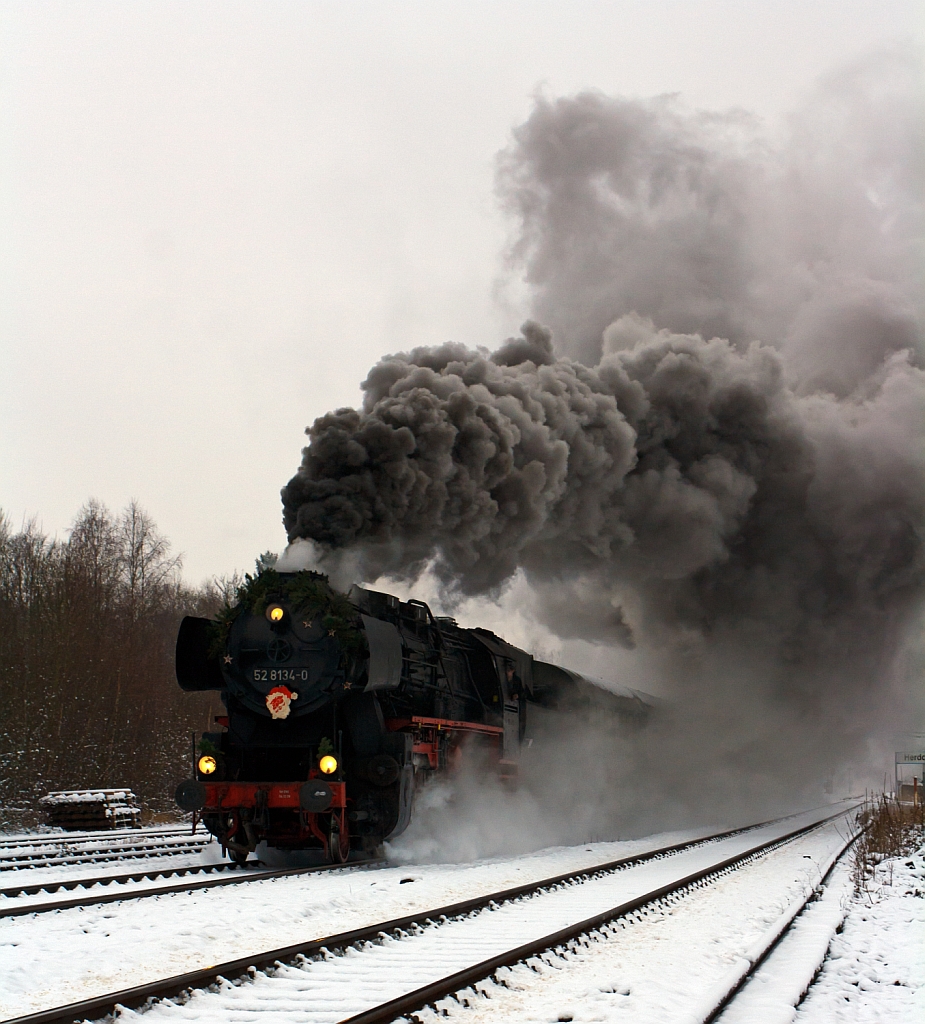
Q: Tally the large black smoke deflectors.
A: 2